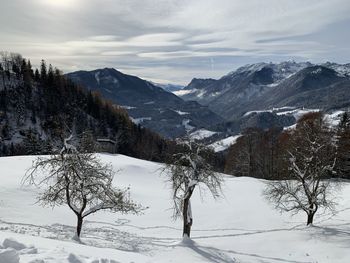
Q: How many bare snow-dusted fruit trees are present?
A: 3